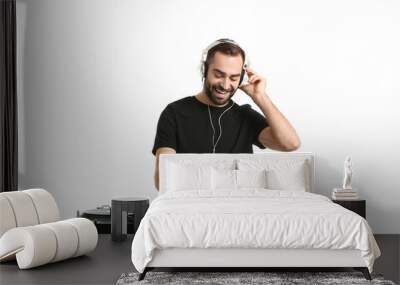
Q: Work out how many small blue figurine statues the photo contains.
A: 0